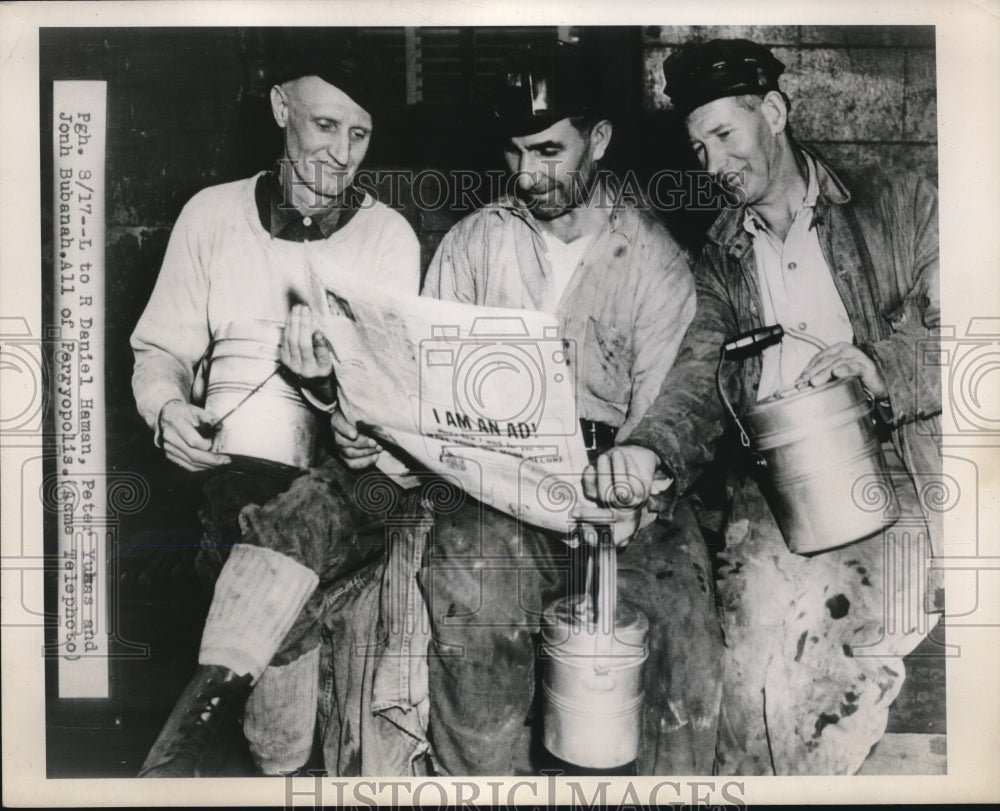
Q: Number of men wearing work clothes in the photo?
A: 3